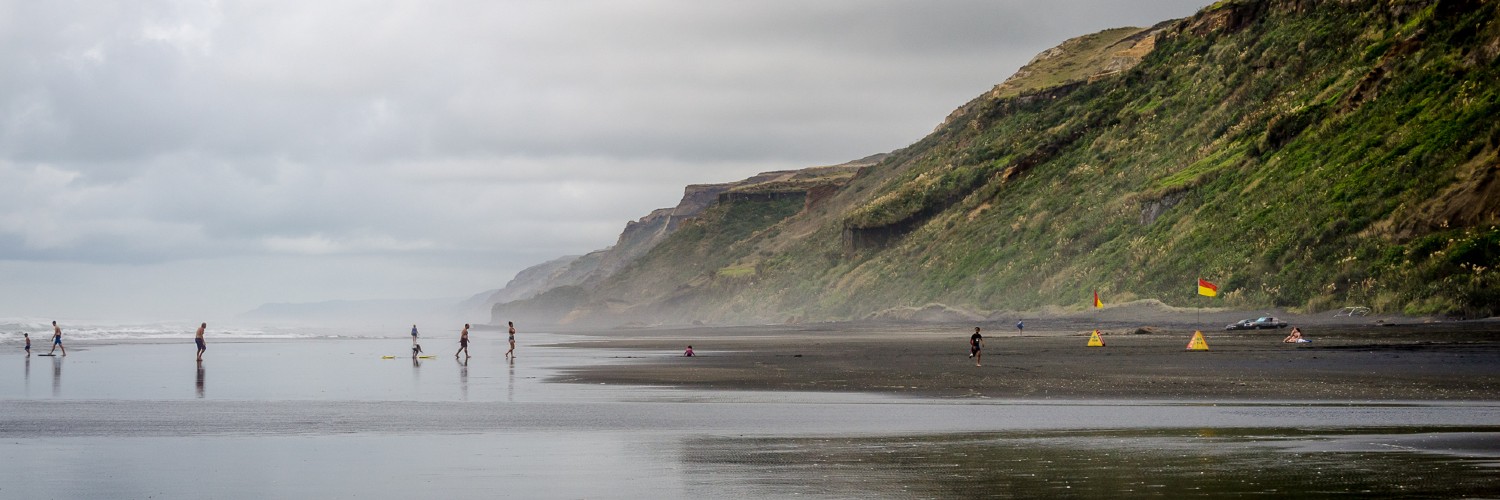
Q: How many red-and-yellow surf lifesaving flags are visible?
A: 2